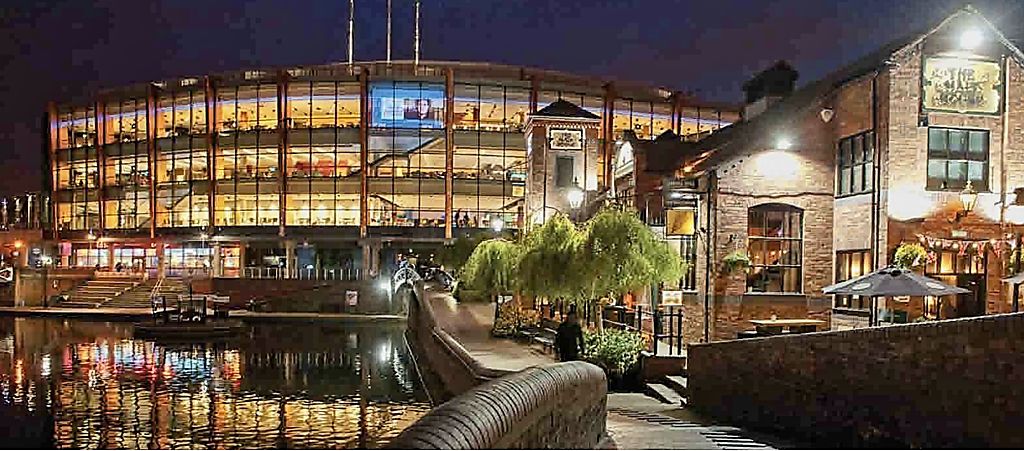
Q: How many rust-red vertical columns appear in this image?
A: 10